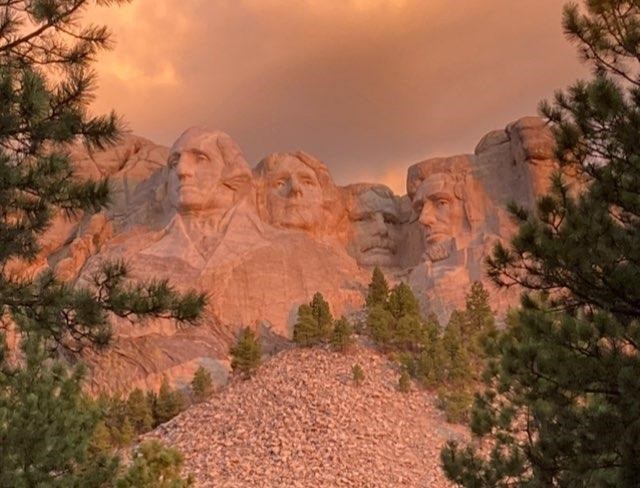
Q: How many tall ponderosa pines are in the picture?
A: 2